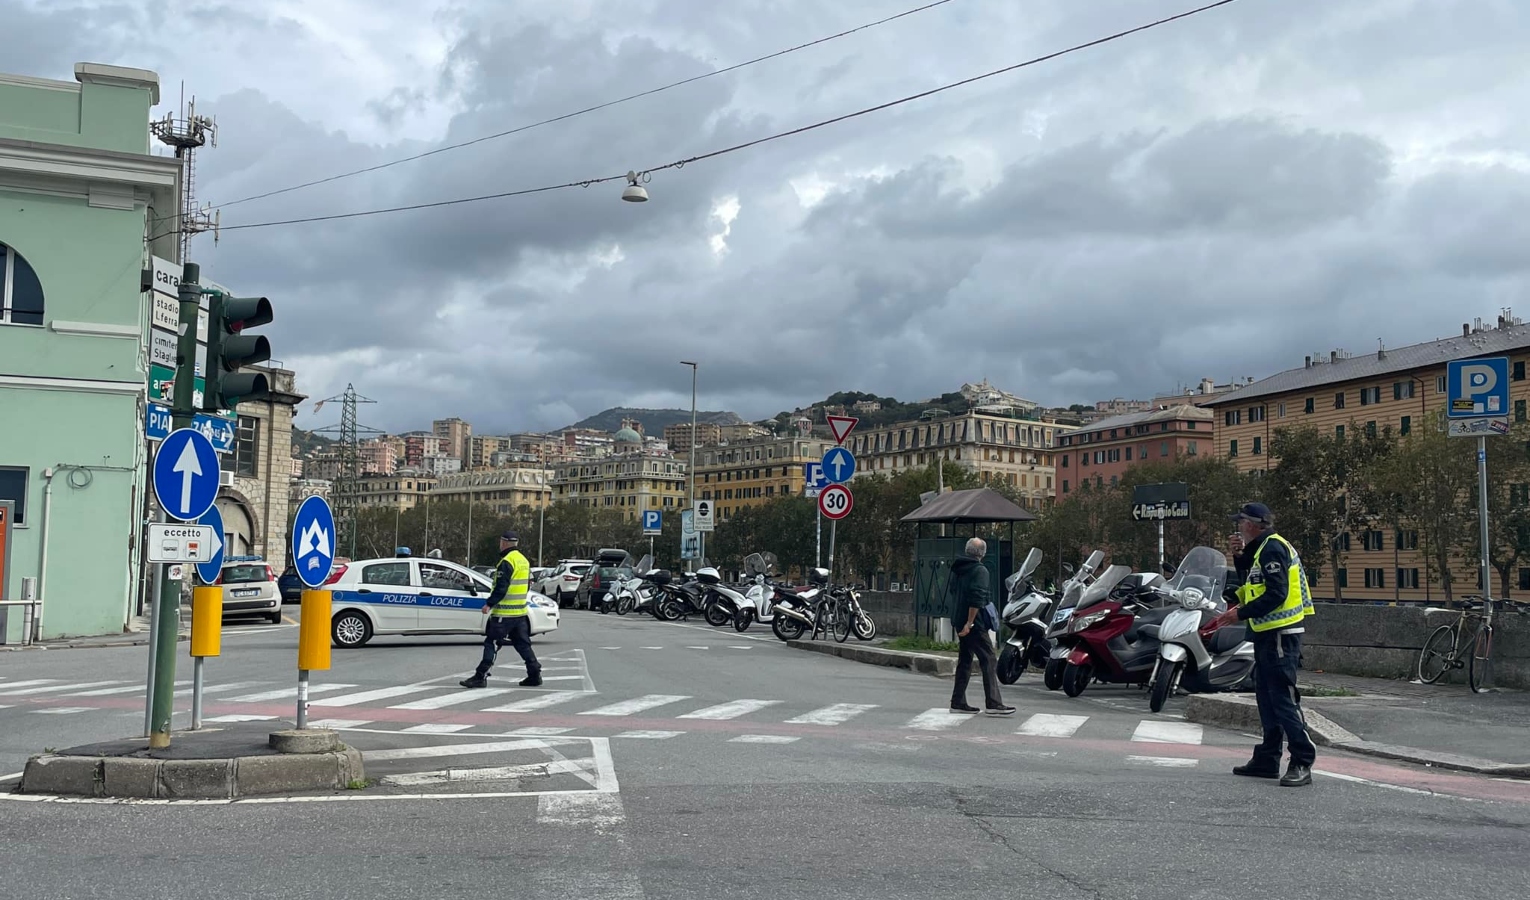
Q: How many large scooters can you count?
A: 4